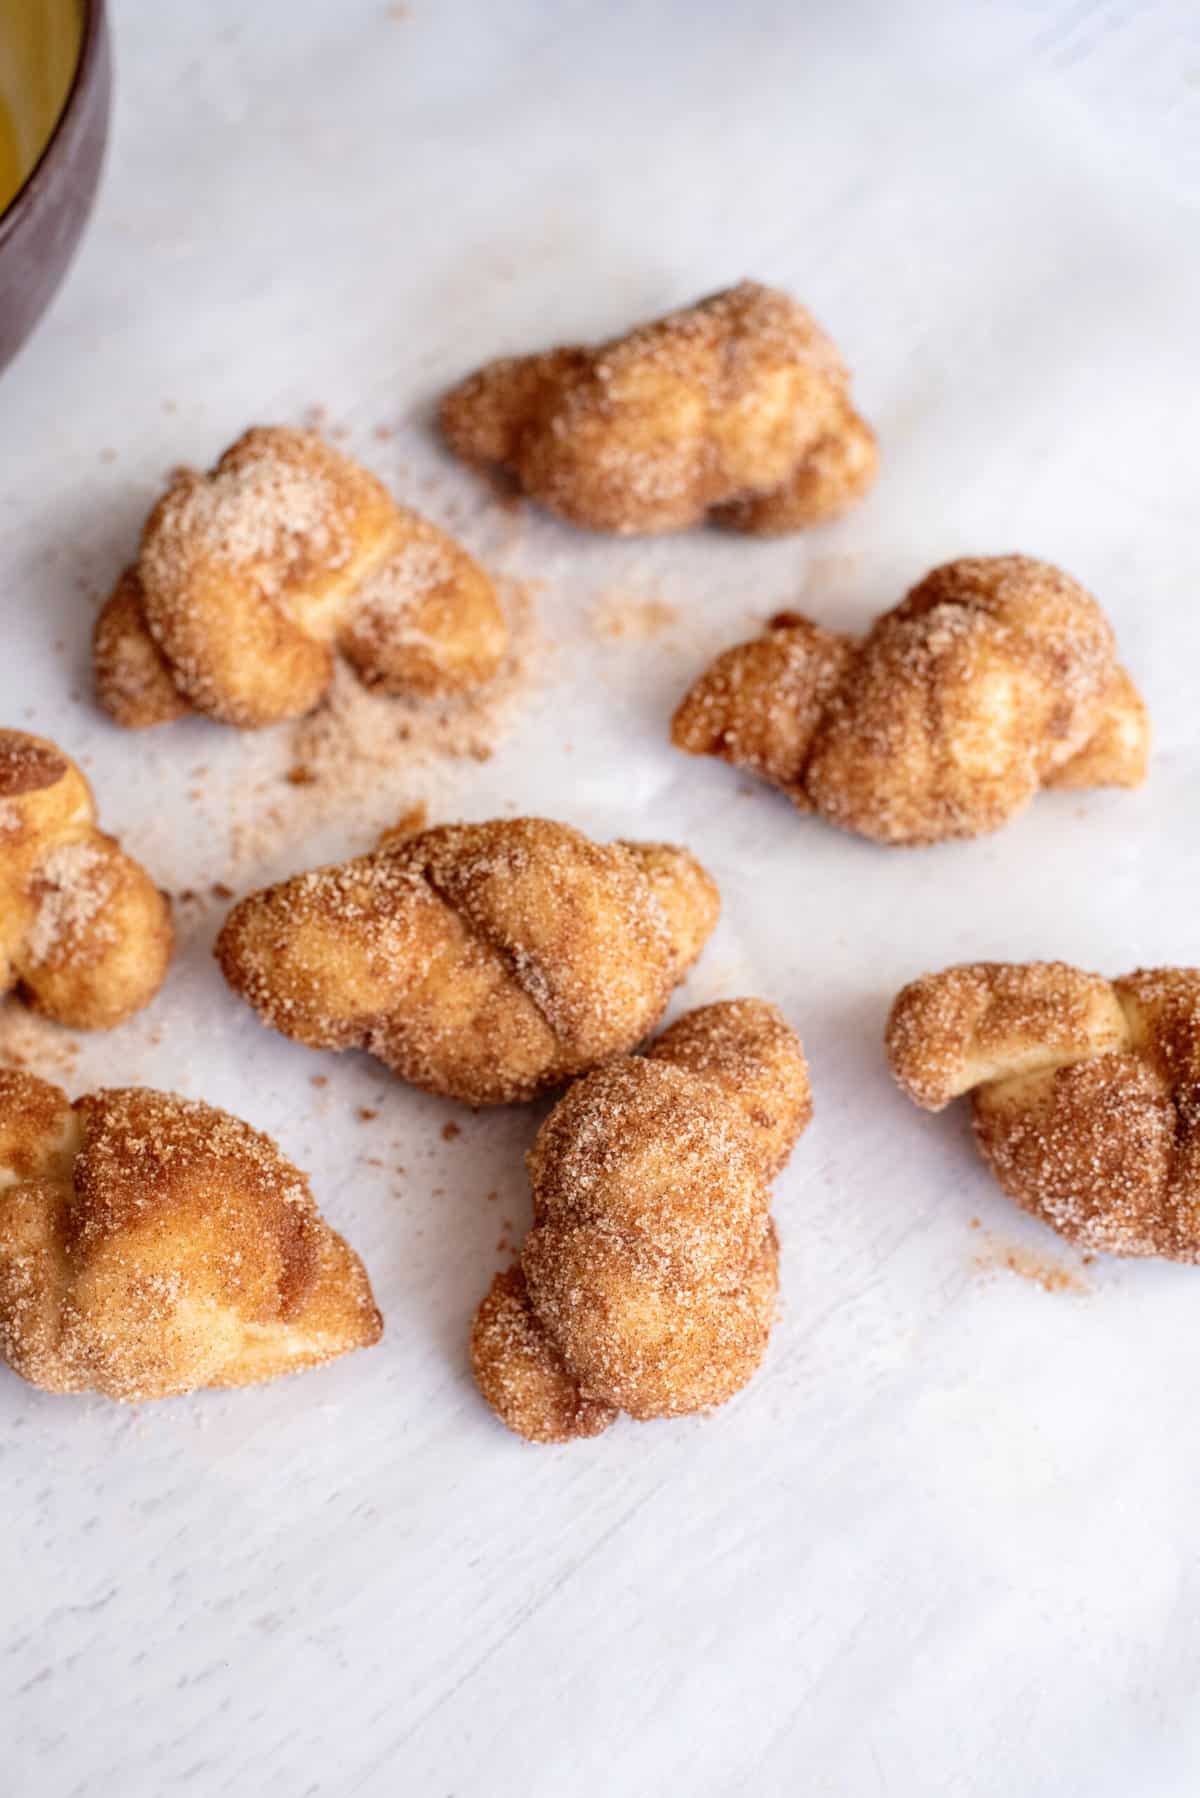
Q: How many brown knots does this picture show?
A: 8